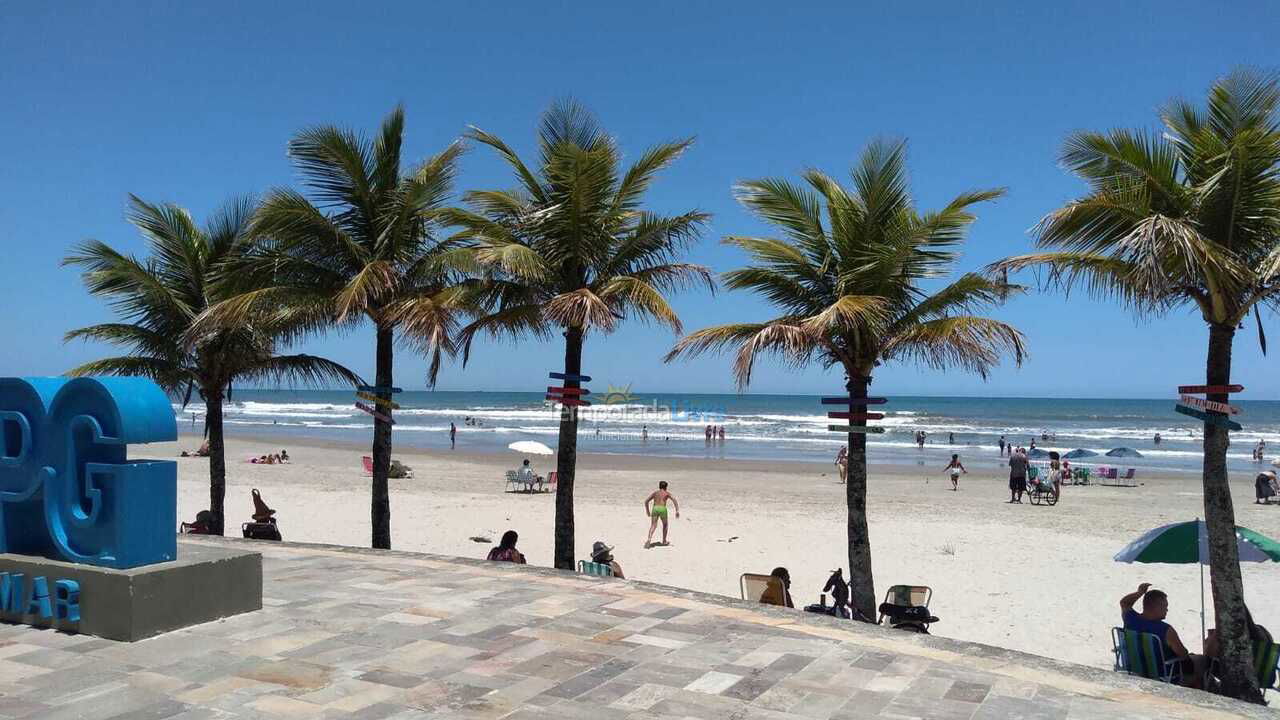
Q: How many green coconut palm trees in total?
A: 5